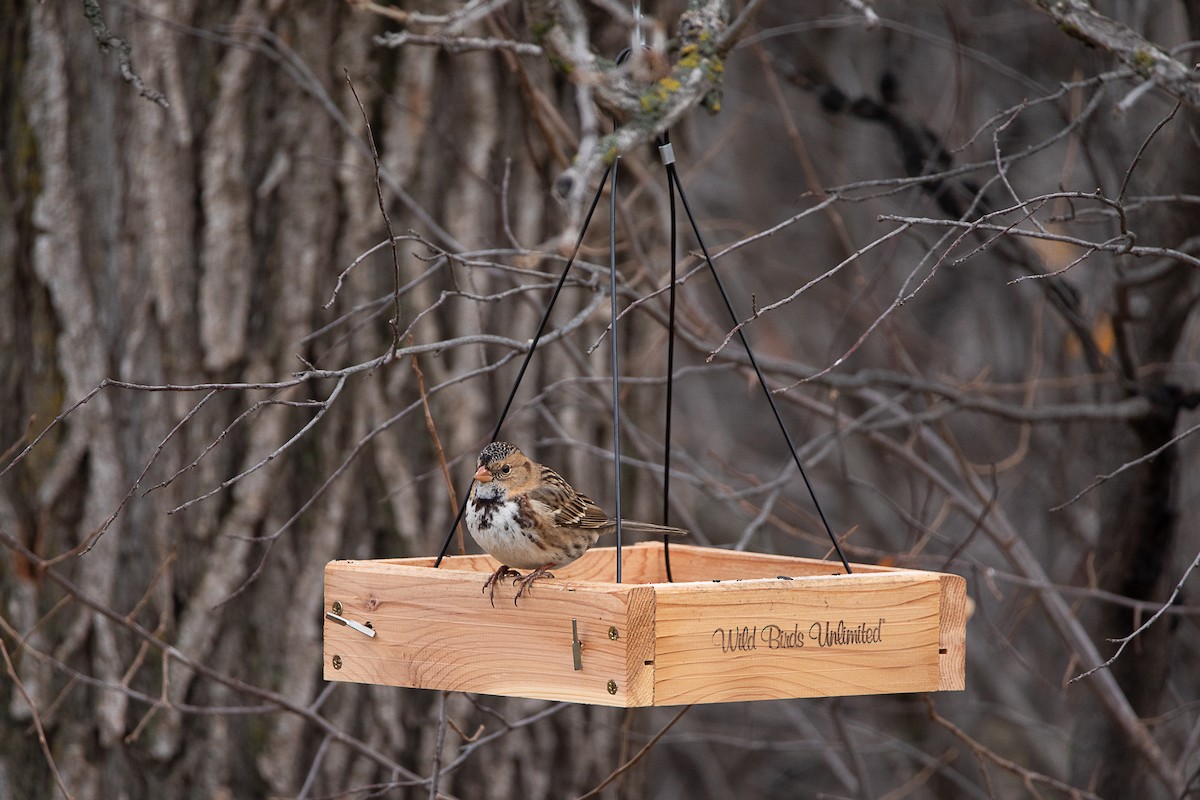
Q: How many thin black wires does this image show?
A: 4